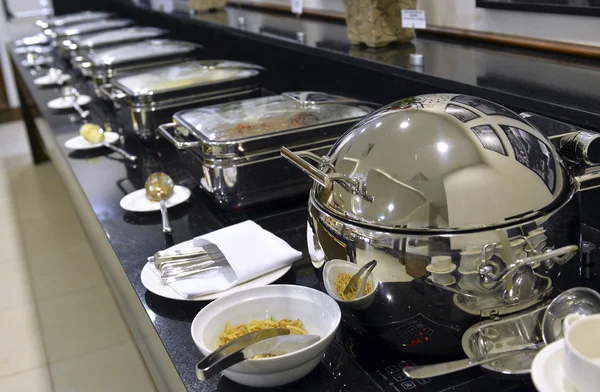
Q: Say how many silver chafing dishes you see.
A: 7